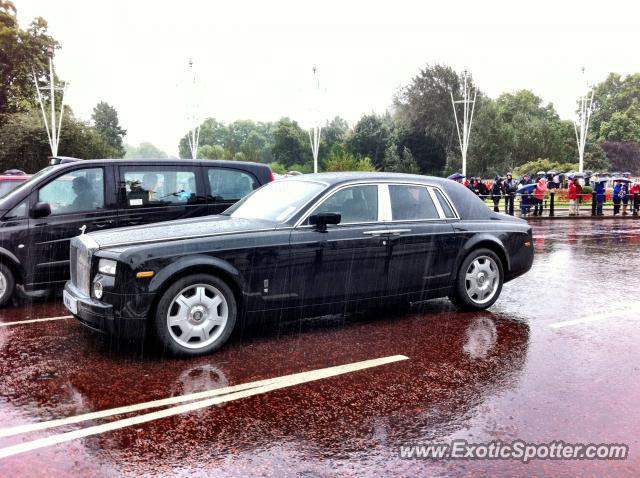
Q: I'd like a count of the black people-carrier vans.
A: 1